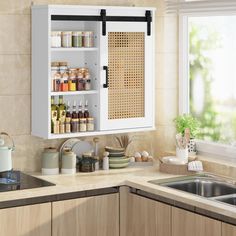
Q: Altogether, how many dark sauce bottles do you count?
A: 4